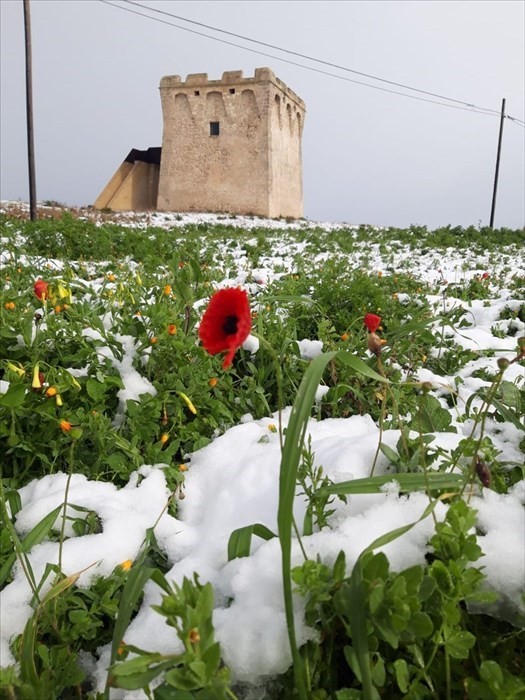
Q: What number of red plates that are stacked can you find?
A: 0